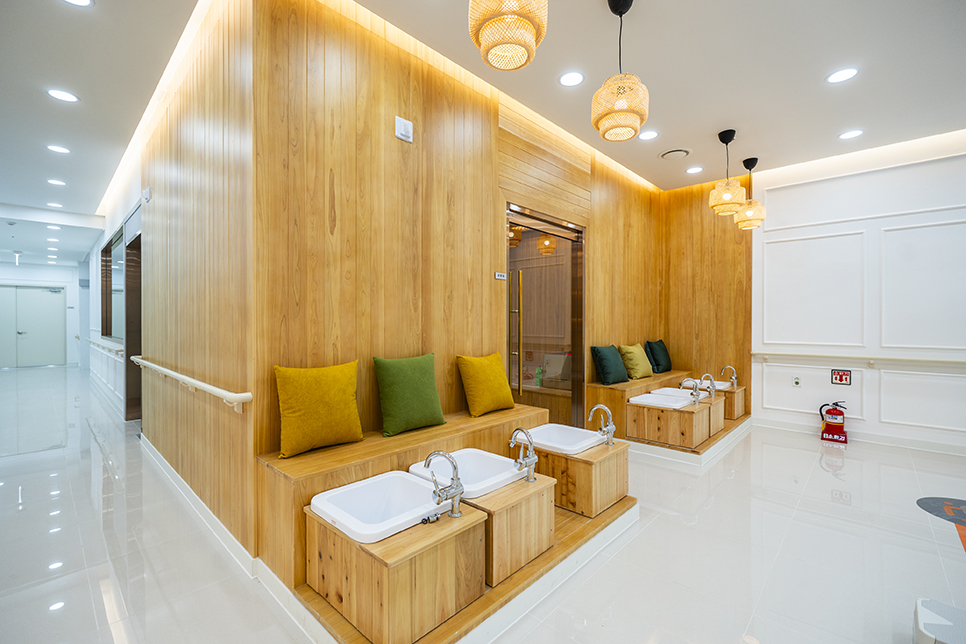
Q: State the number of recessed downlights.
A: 15